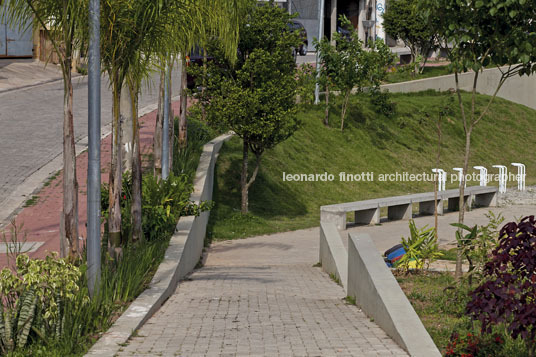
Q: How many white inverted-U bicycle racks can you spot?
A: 5